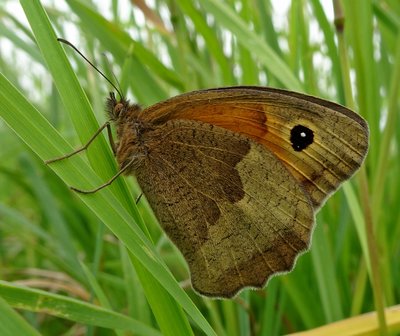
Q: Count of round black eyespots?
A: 1